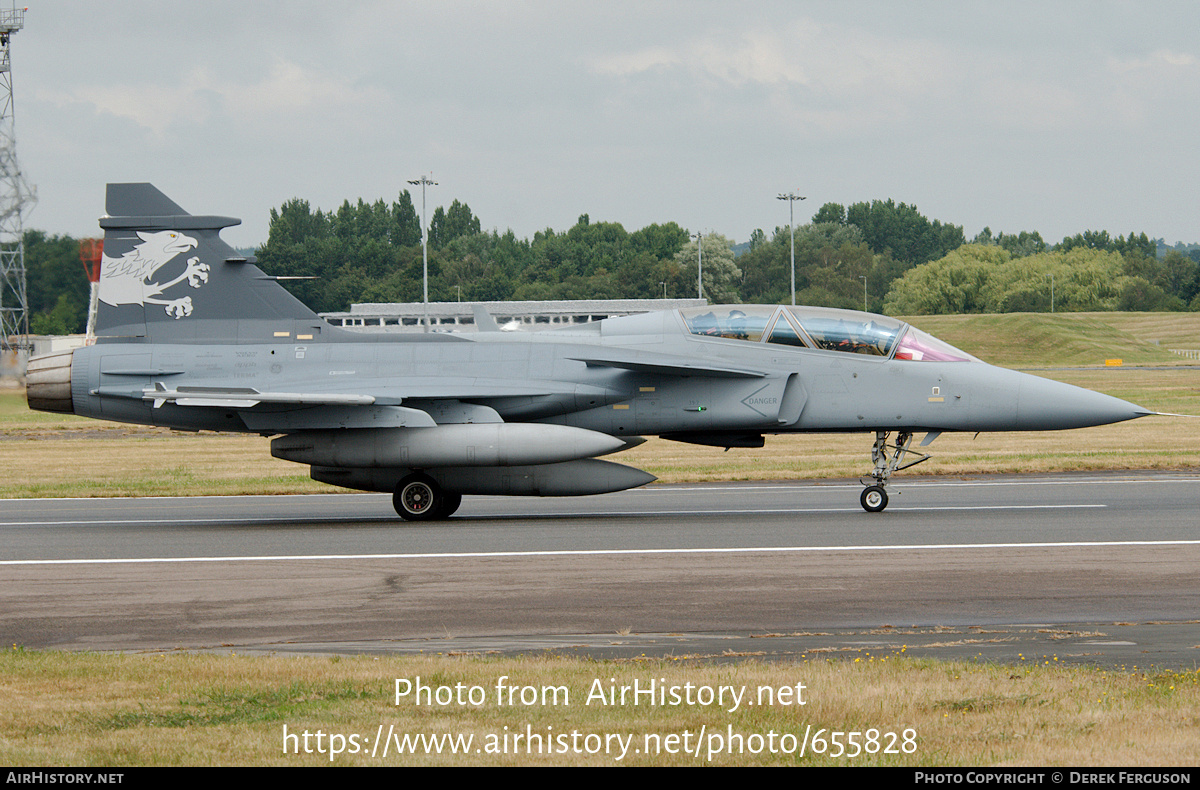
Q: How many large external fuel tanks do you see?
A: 3